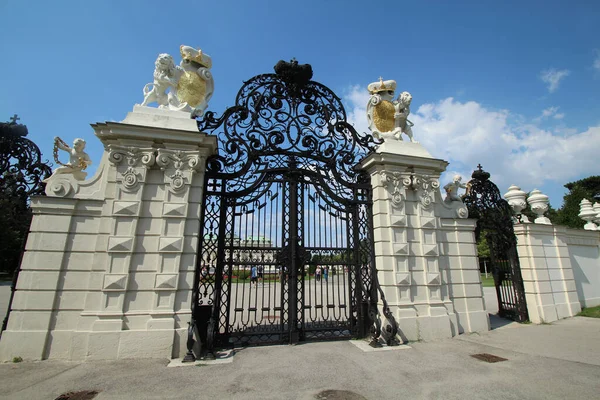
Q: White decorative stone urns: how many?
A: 4